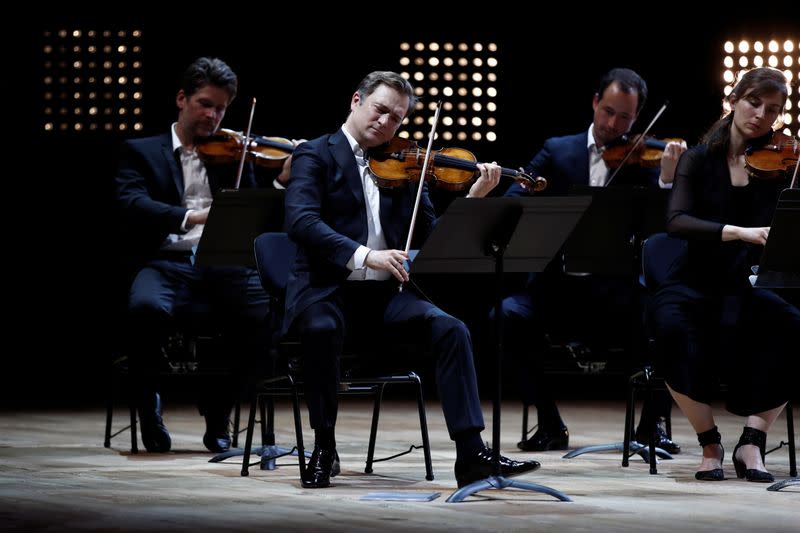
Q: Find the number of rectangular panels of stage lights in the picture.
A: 3